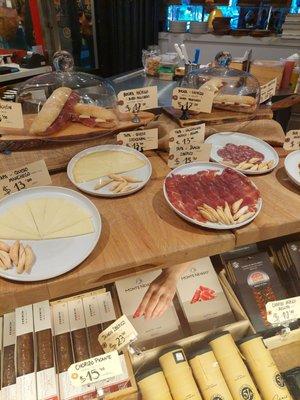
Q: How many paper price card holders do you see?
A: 12